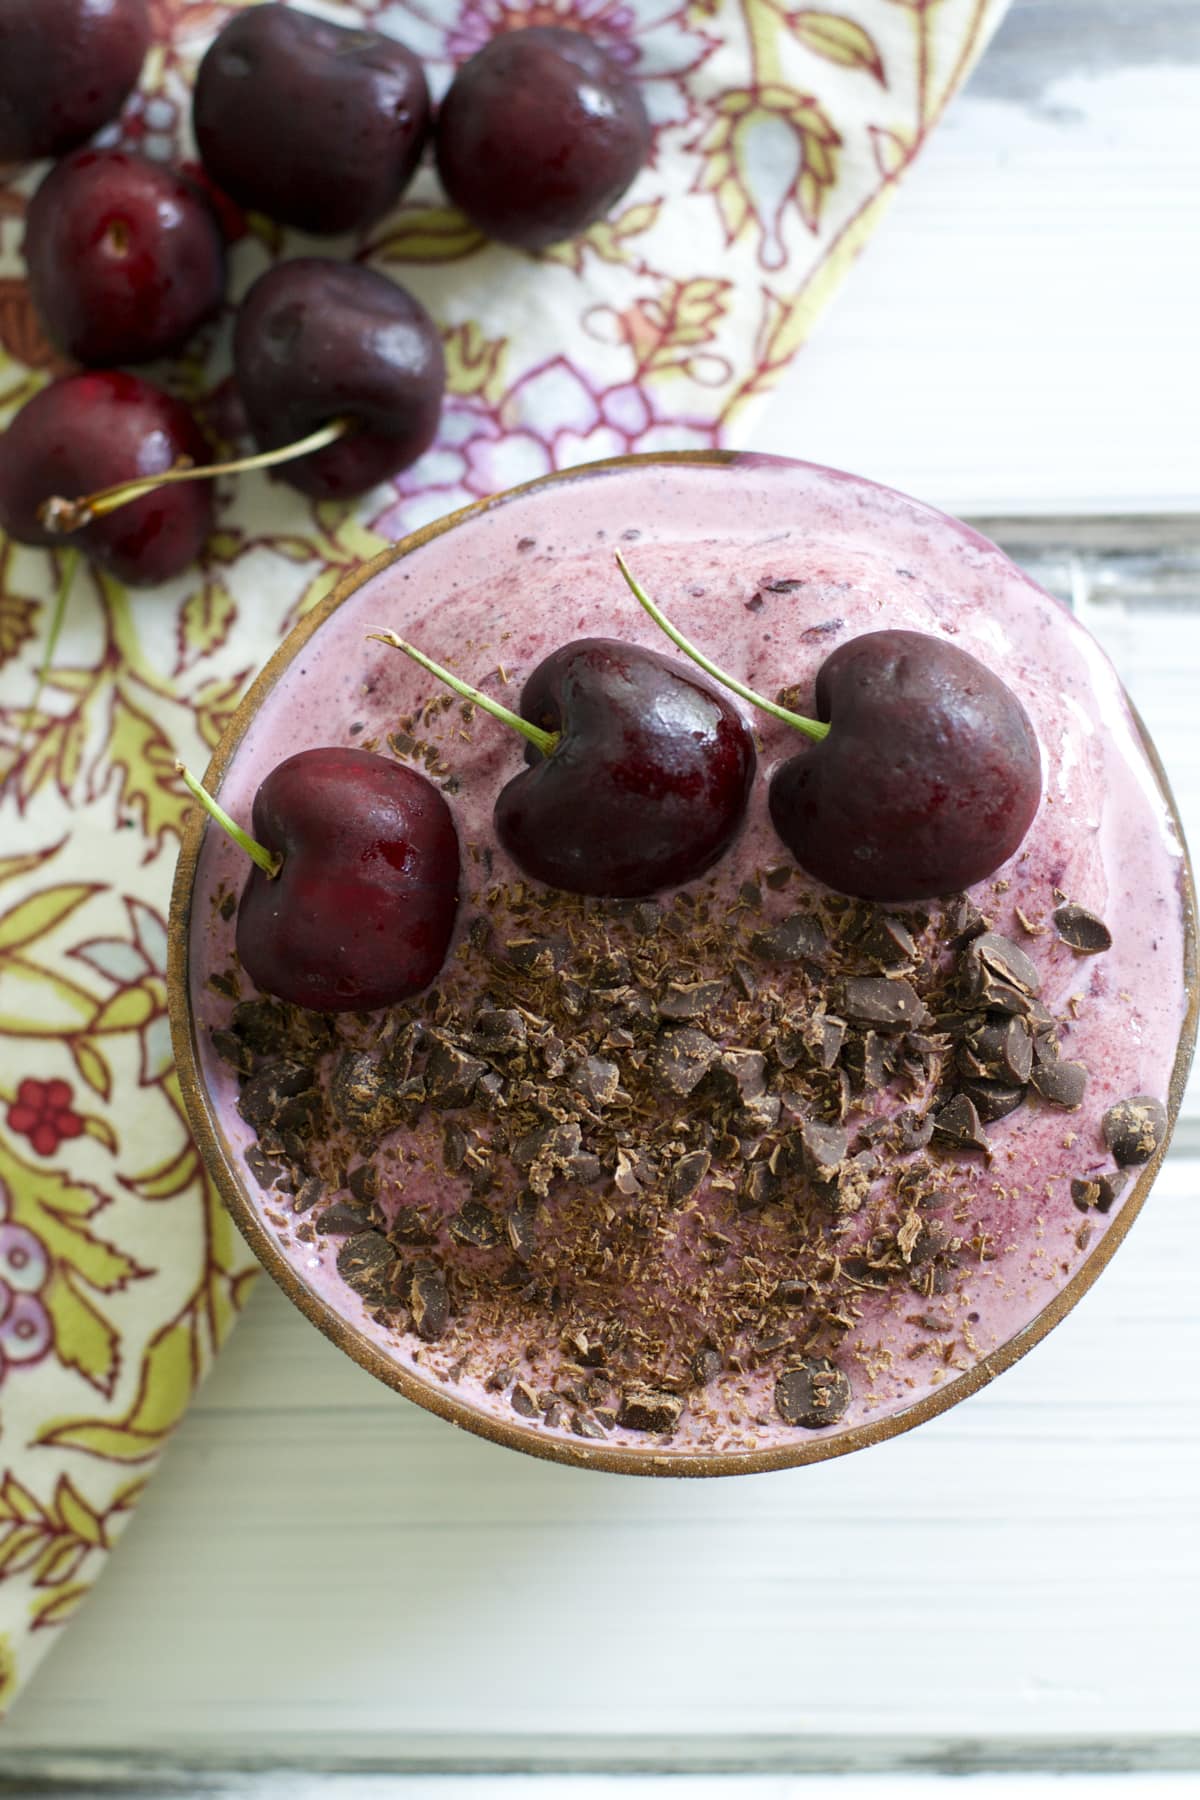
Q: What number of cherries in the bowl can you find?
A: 3